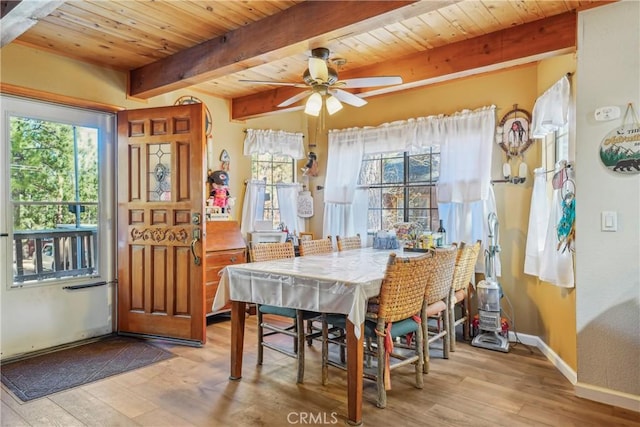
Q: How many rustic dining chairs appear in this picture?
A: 6